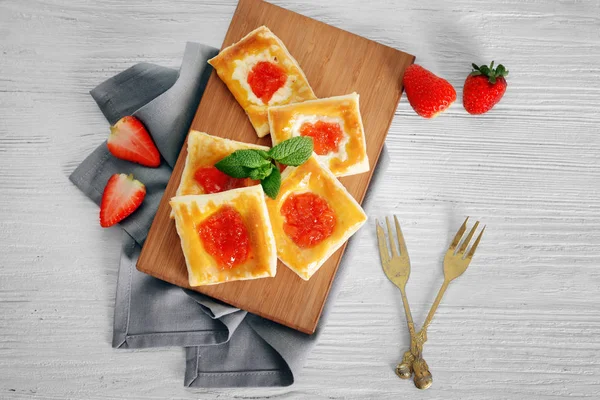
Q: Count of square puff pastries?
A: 5